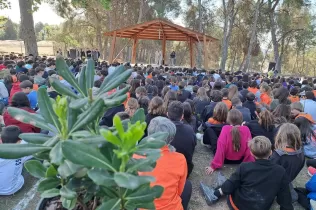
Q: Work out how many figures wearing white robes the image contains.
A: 2